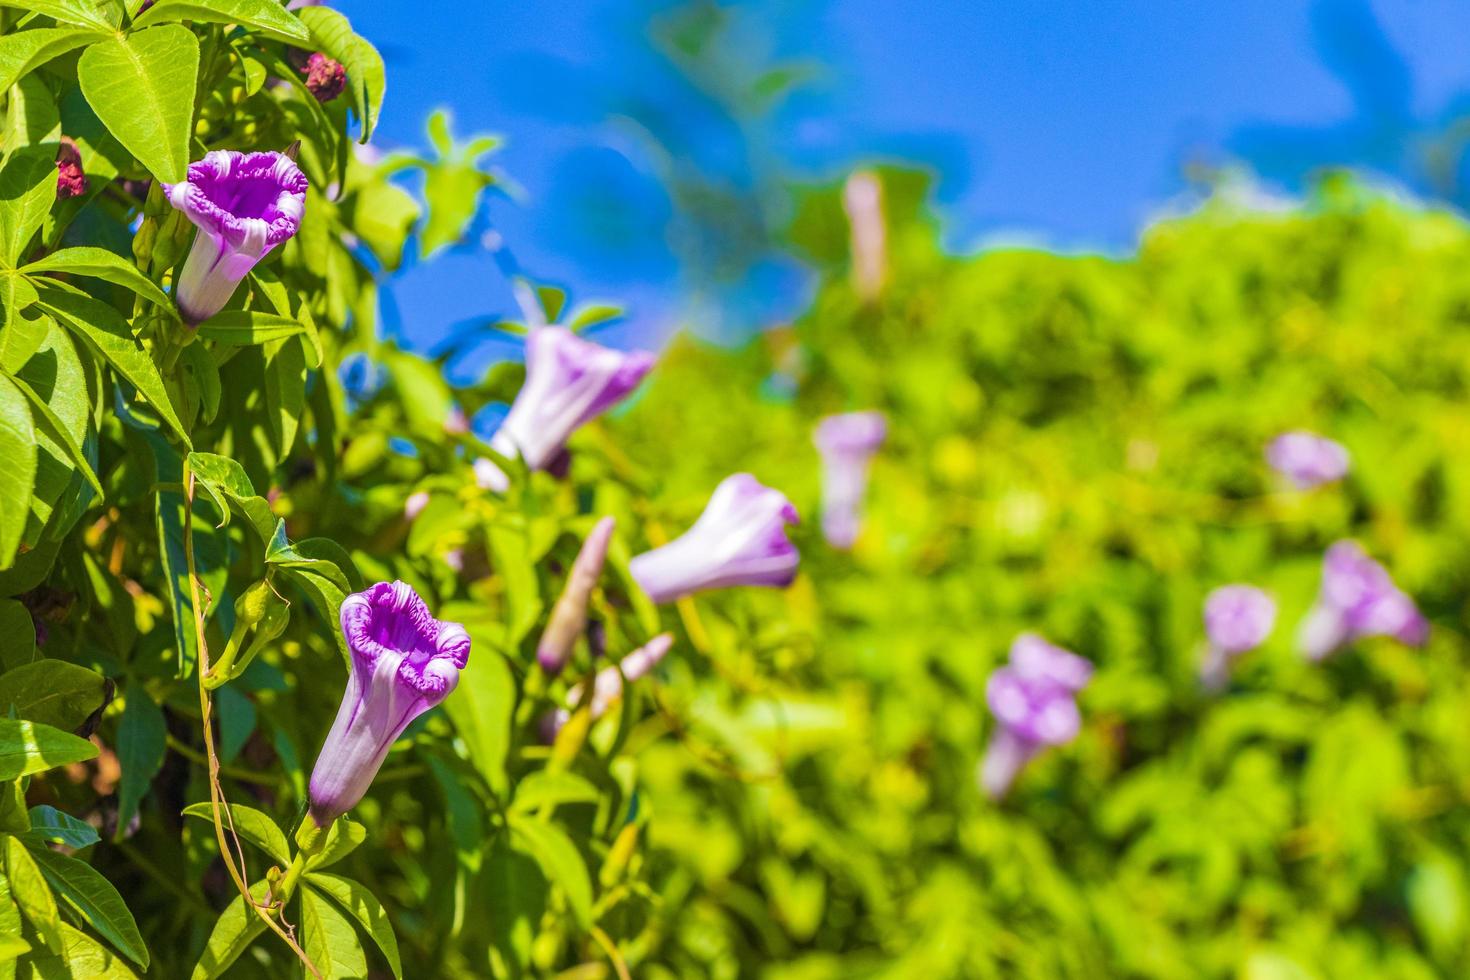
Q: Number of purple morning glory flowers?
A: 9